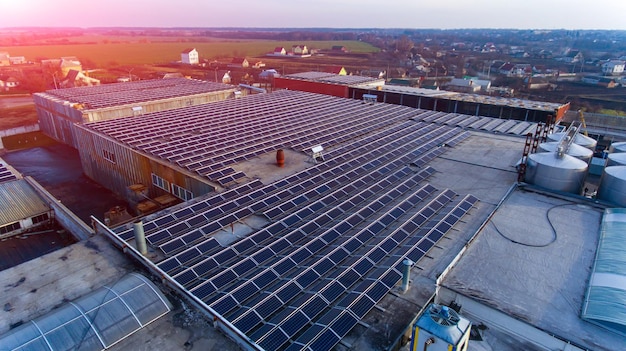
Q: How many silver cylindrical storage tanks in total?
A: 6